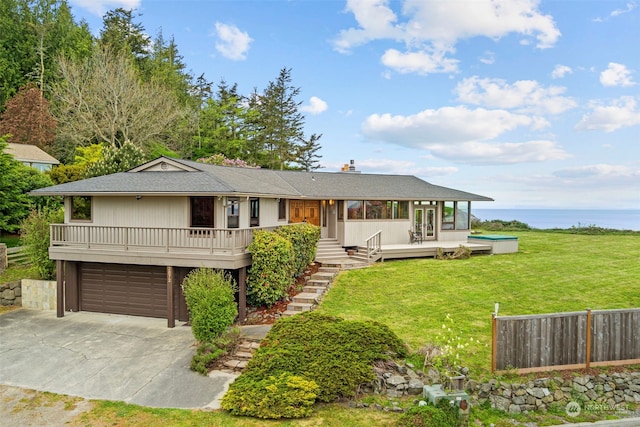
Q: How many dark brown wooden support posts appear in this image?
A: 3